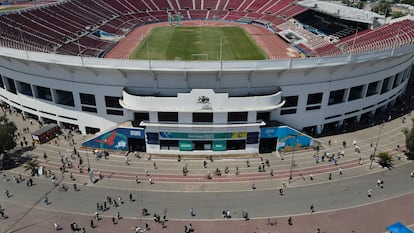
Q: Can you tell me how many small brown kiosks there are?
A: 1